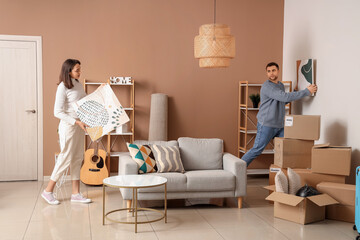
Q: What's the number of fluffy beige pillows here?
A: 2